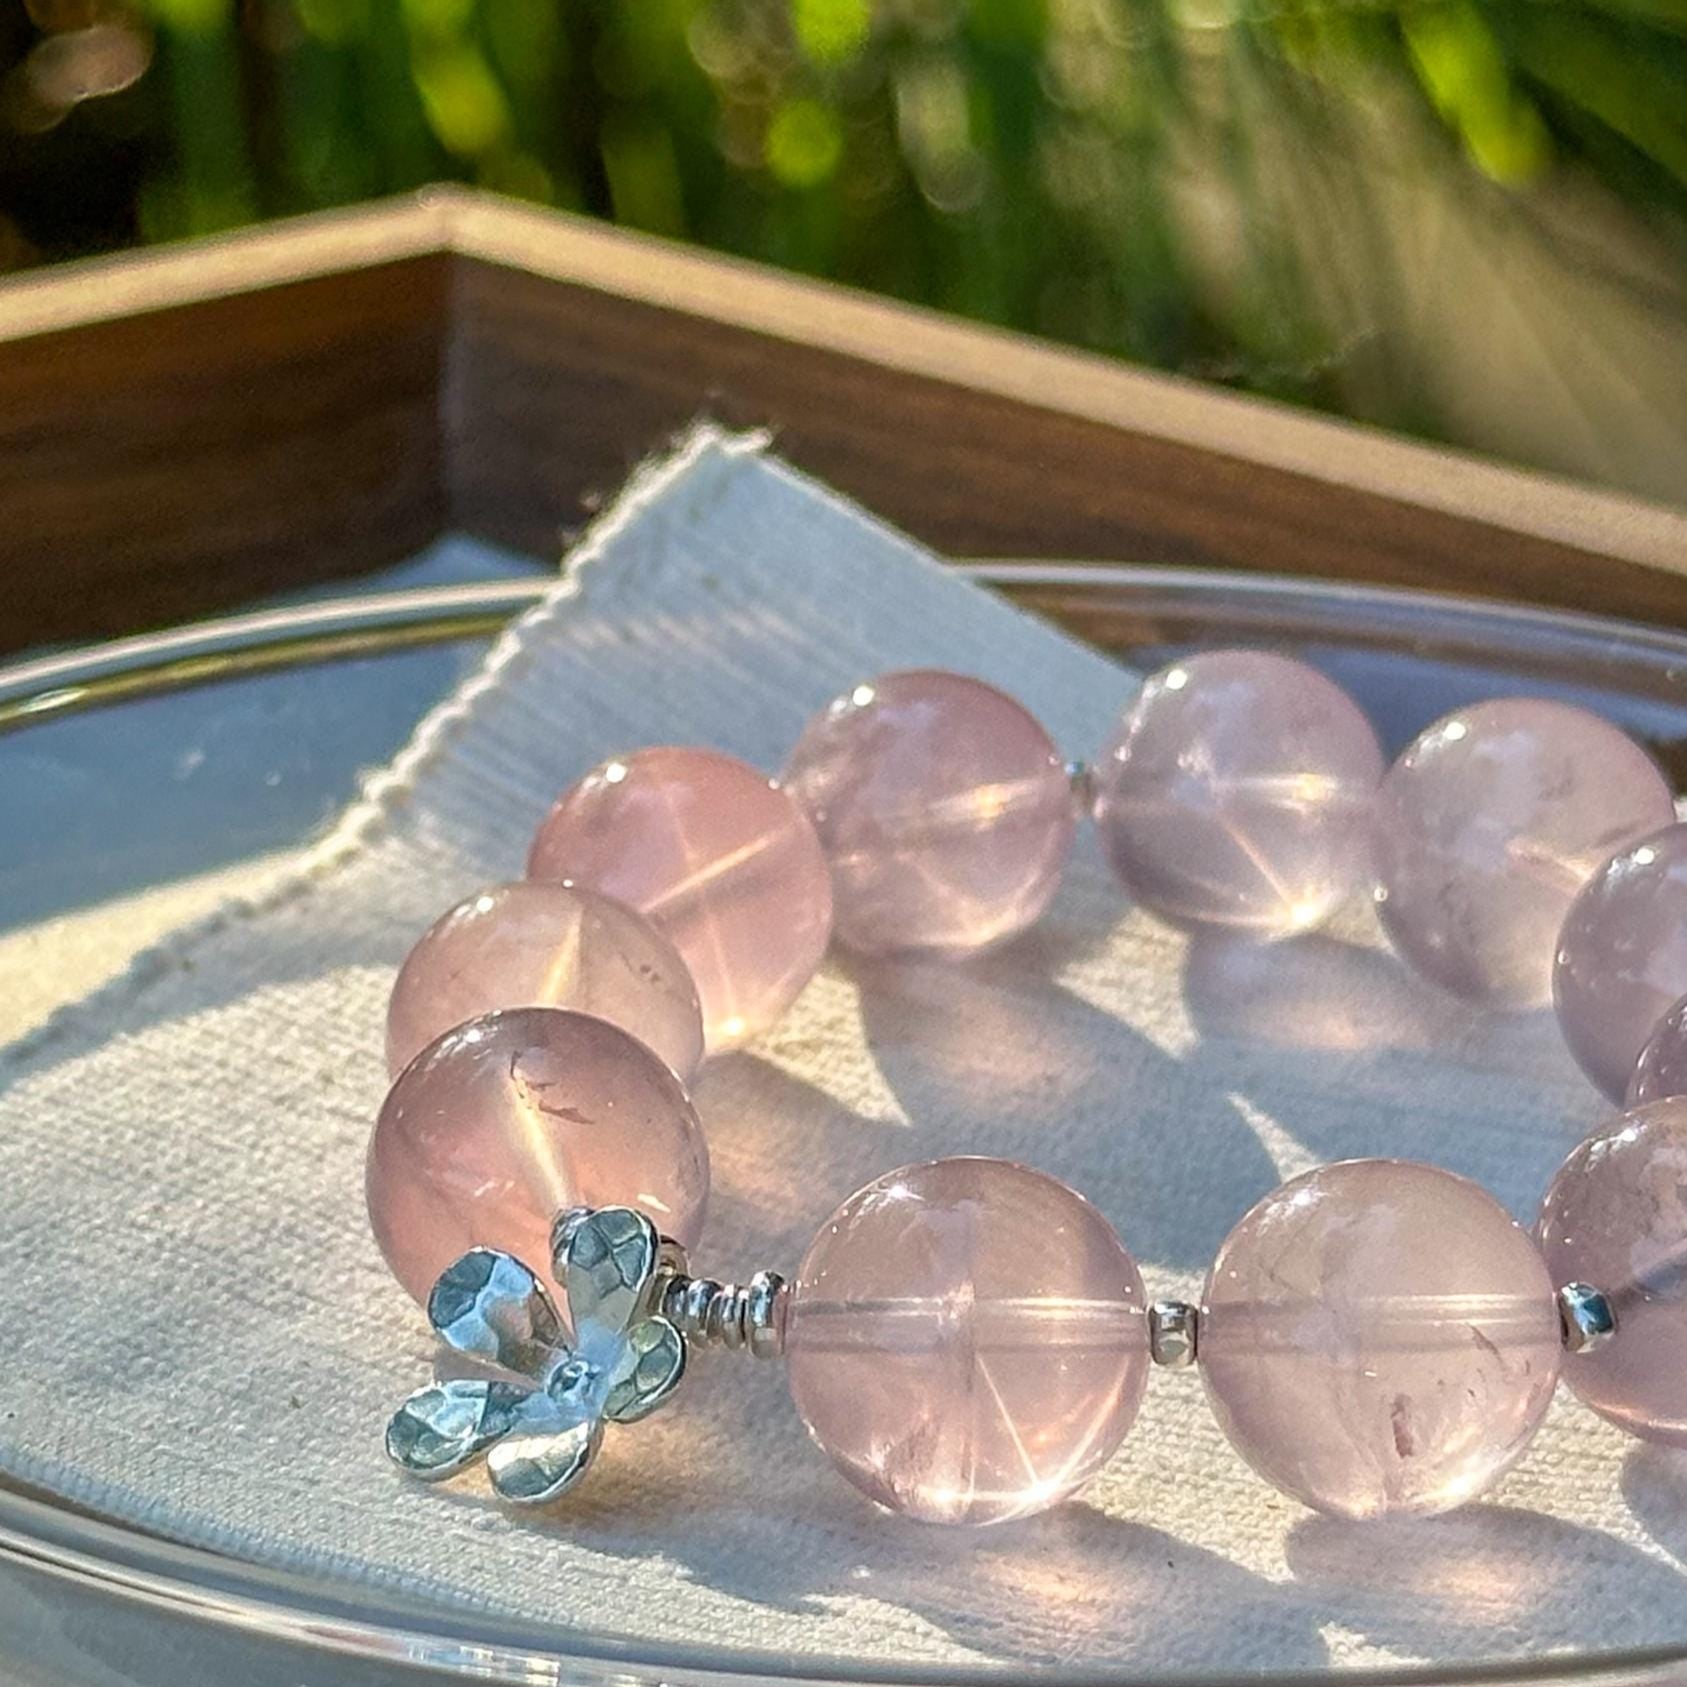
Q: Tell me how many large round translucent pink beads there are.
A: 11